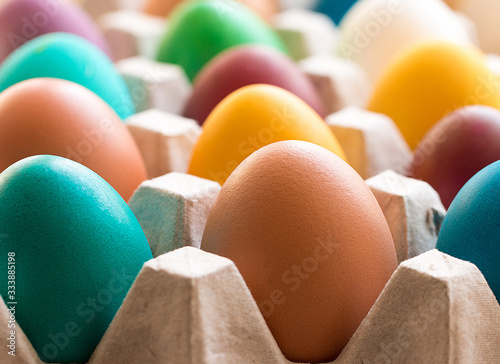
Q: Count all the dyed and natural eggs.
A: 14